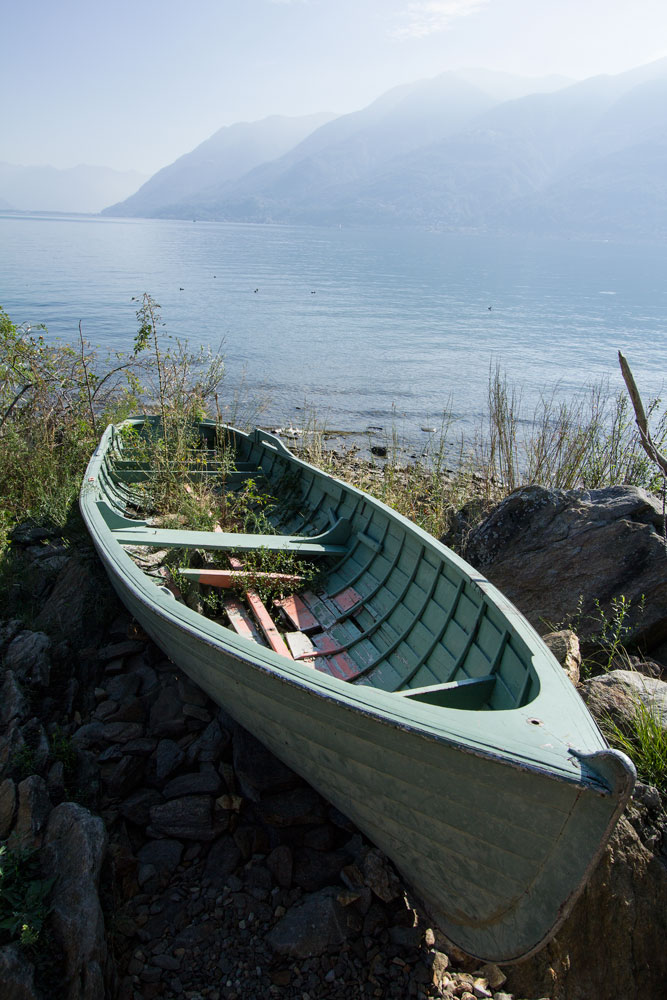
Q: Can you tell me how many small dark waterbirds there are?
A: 5